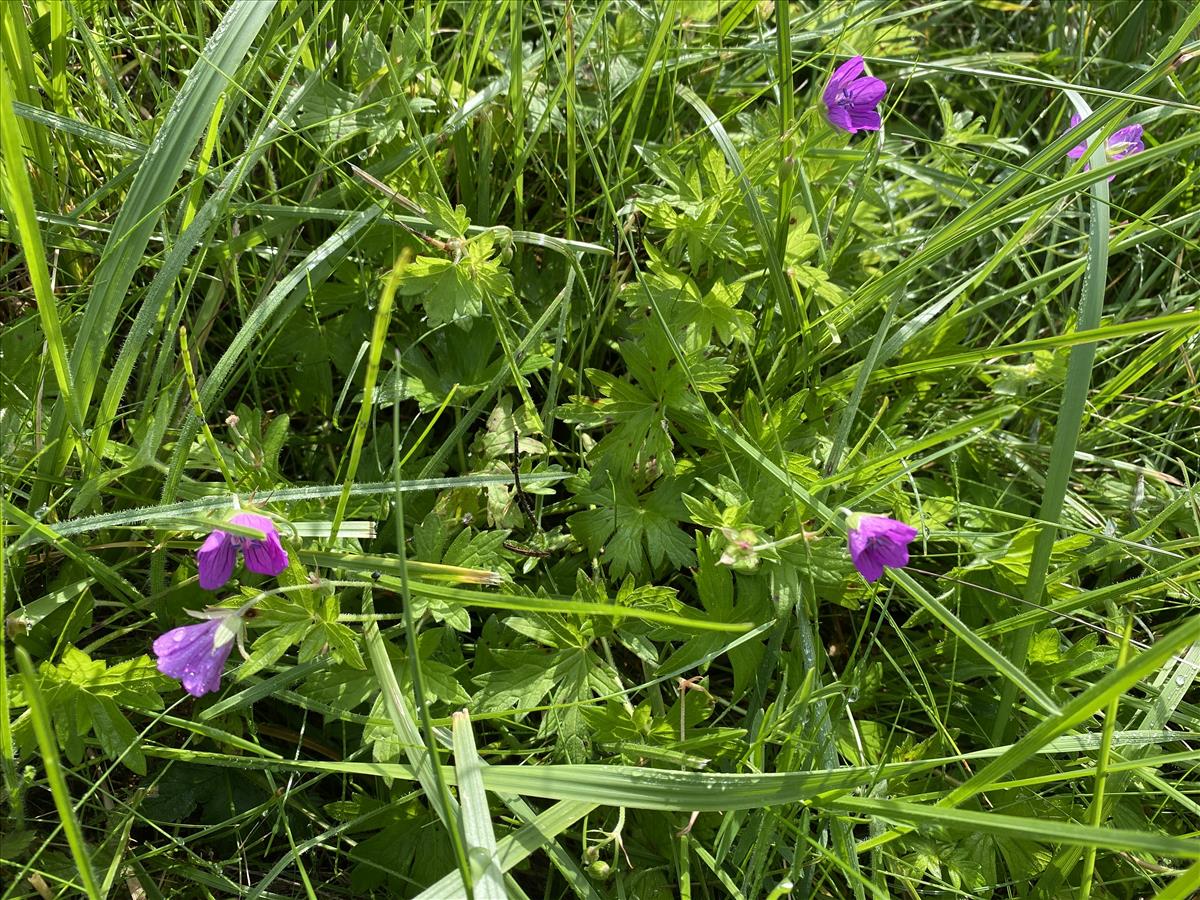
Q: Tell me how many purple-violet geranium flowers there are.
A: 5